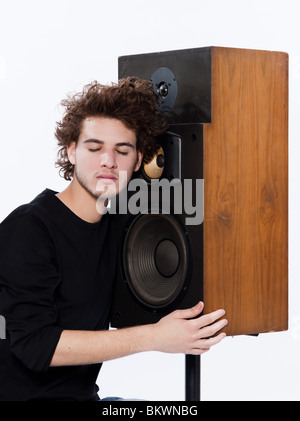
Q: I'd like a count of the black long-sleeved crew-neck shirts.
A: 1